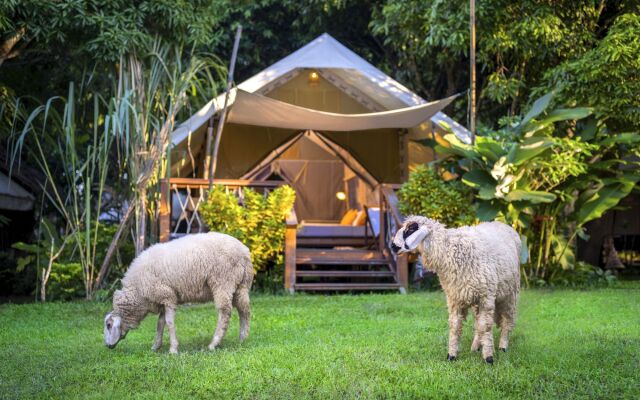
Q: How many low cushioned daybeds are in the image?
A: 1